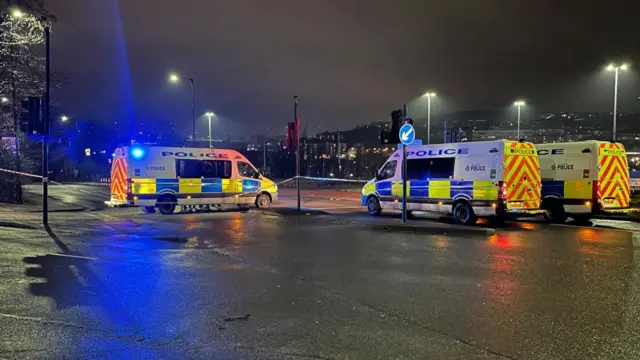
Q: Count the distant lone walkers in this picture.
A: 0